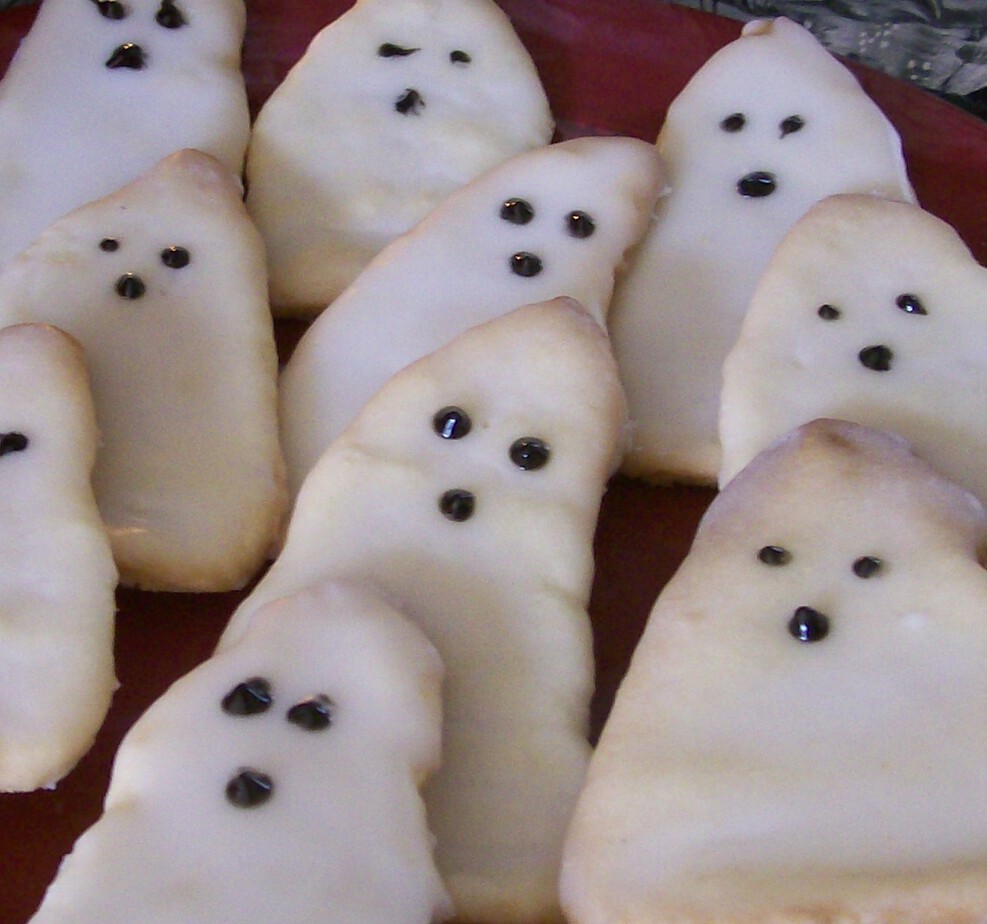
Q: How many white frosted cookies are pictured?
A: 10